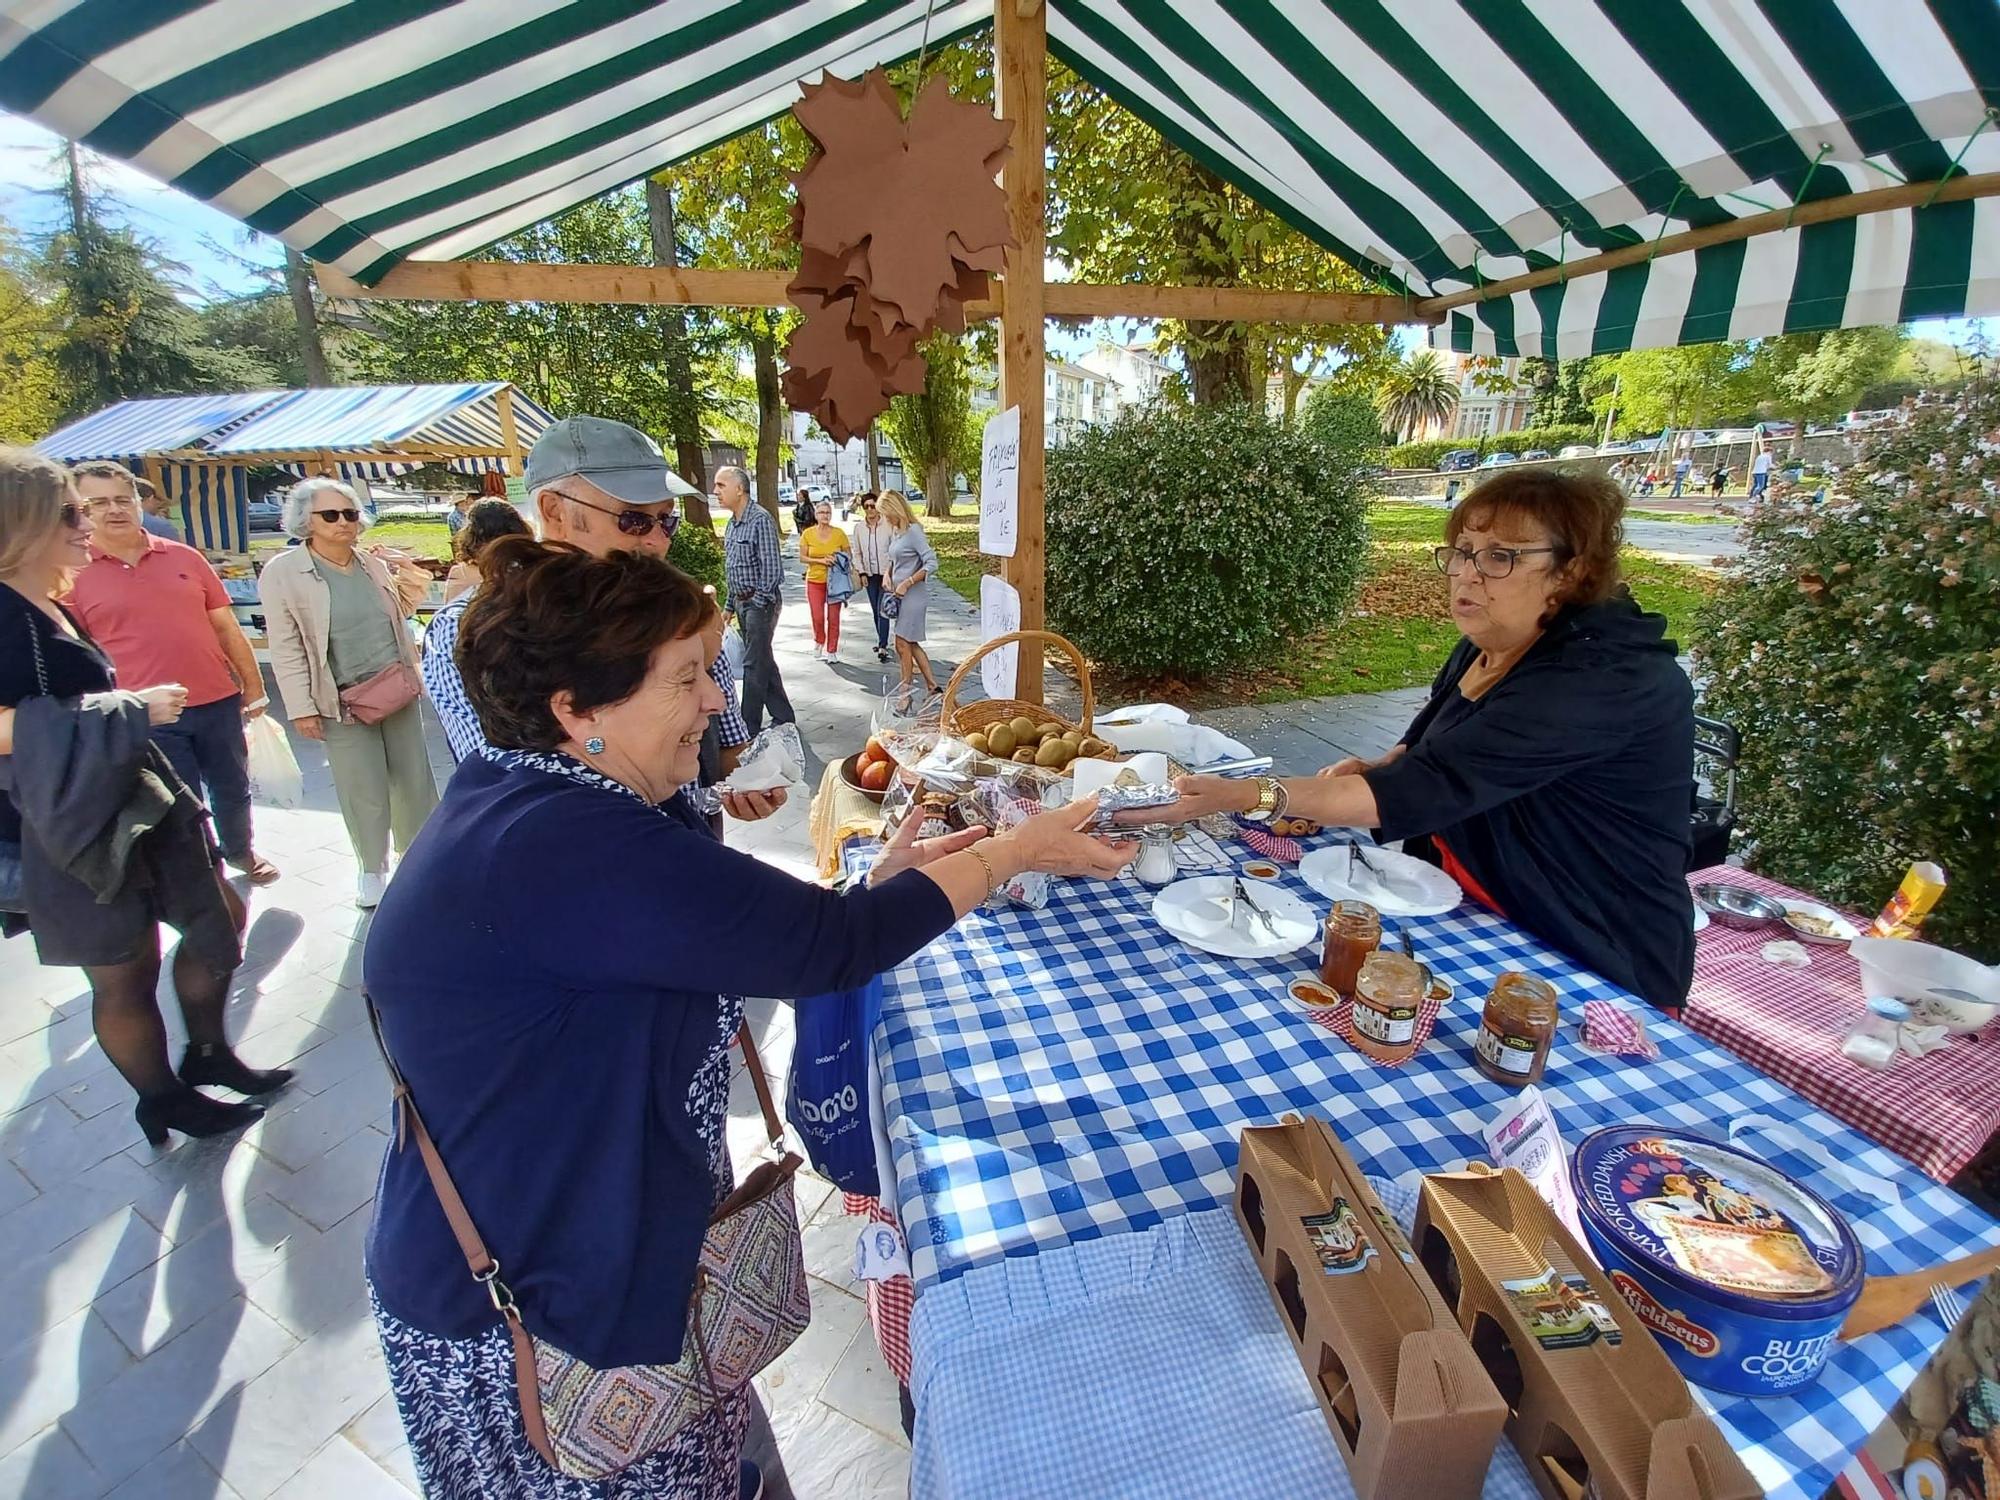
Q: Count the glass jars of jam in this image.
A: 3